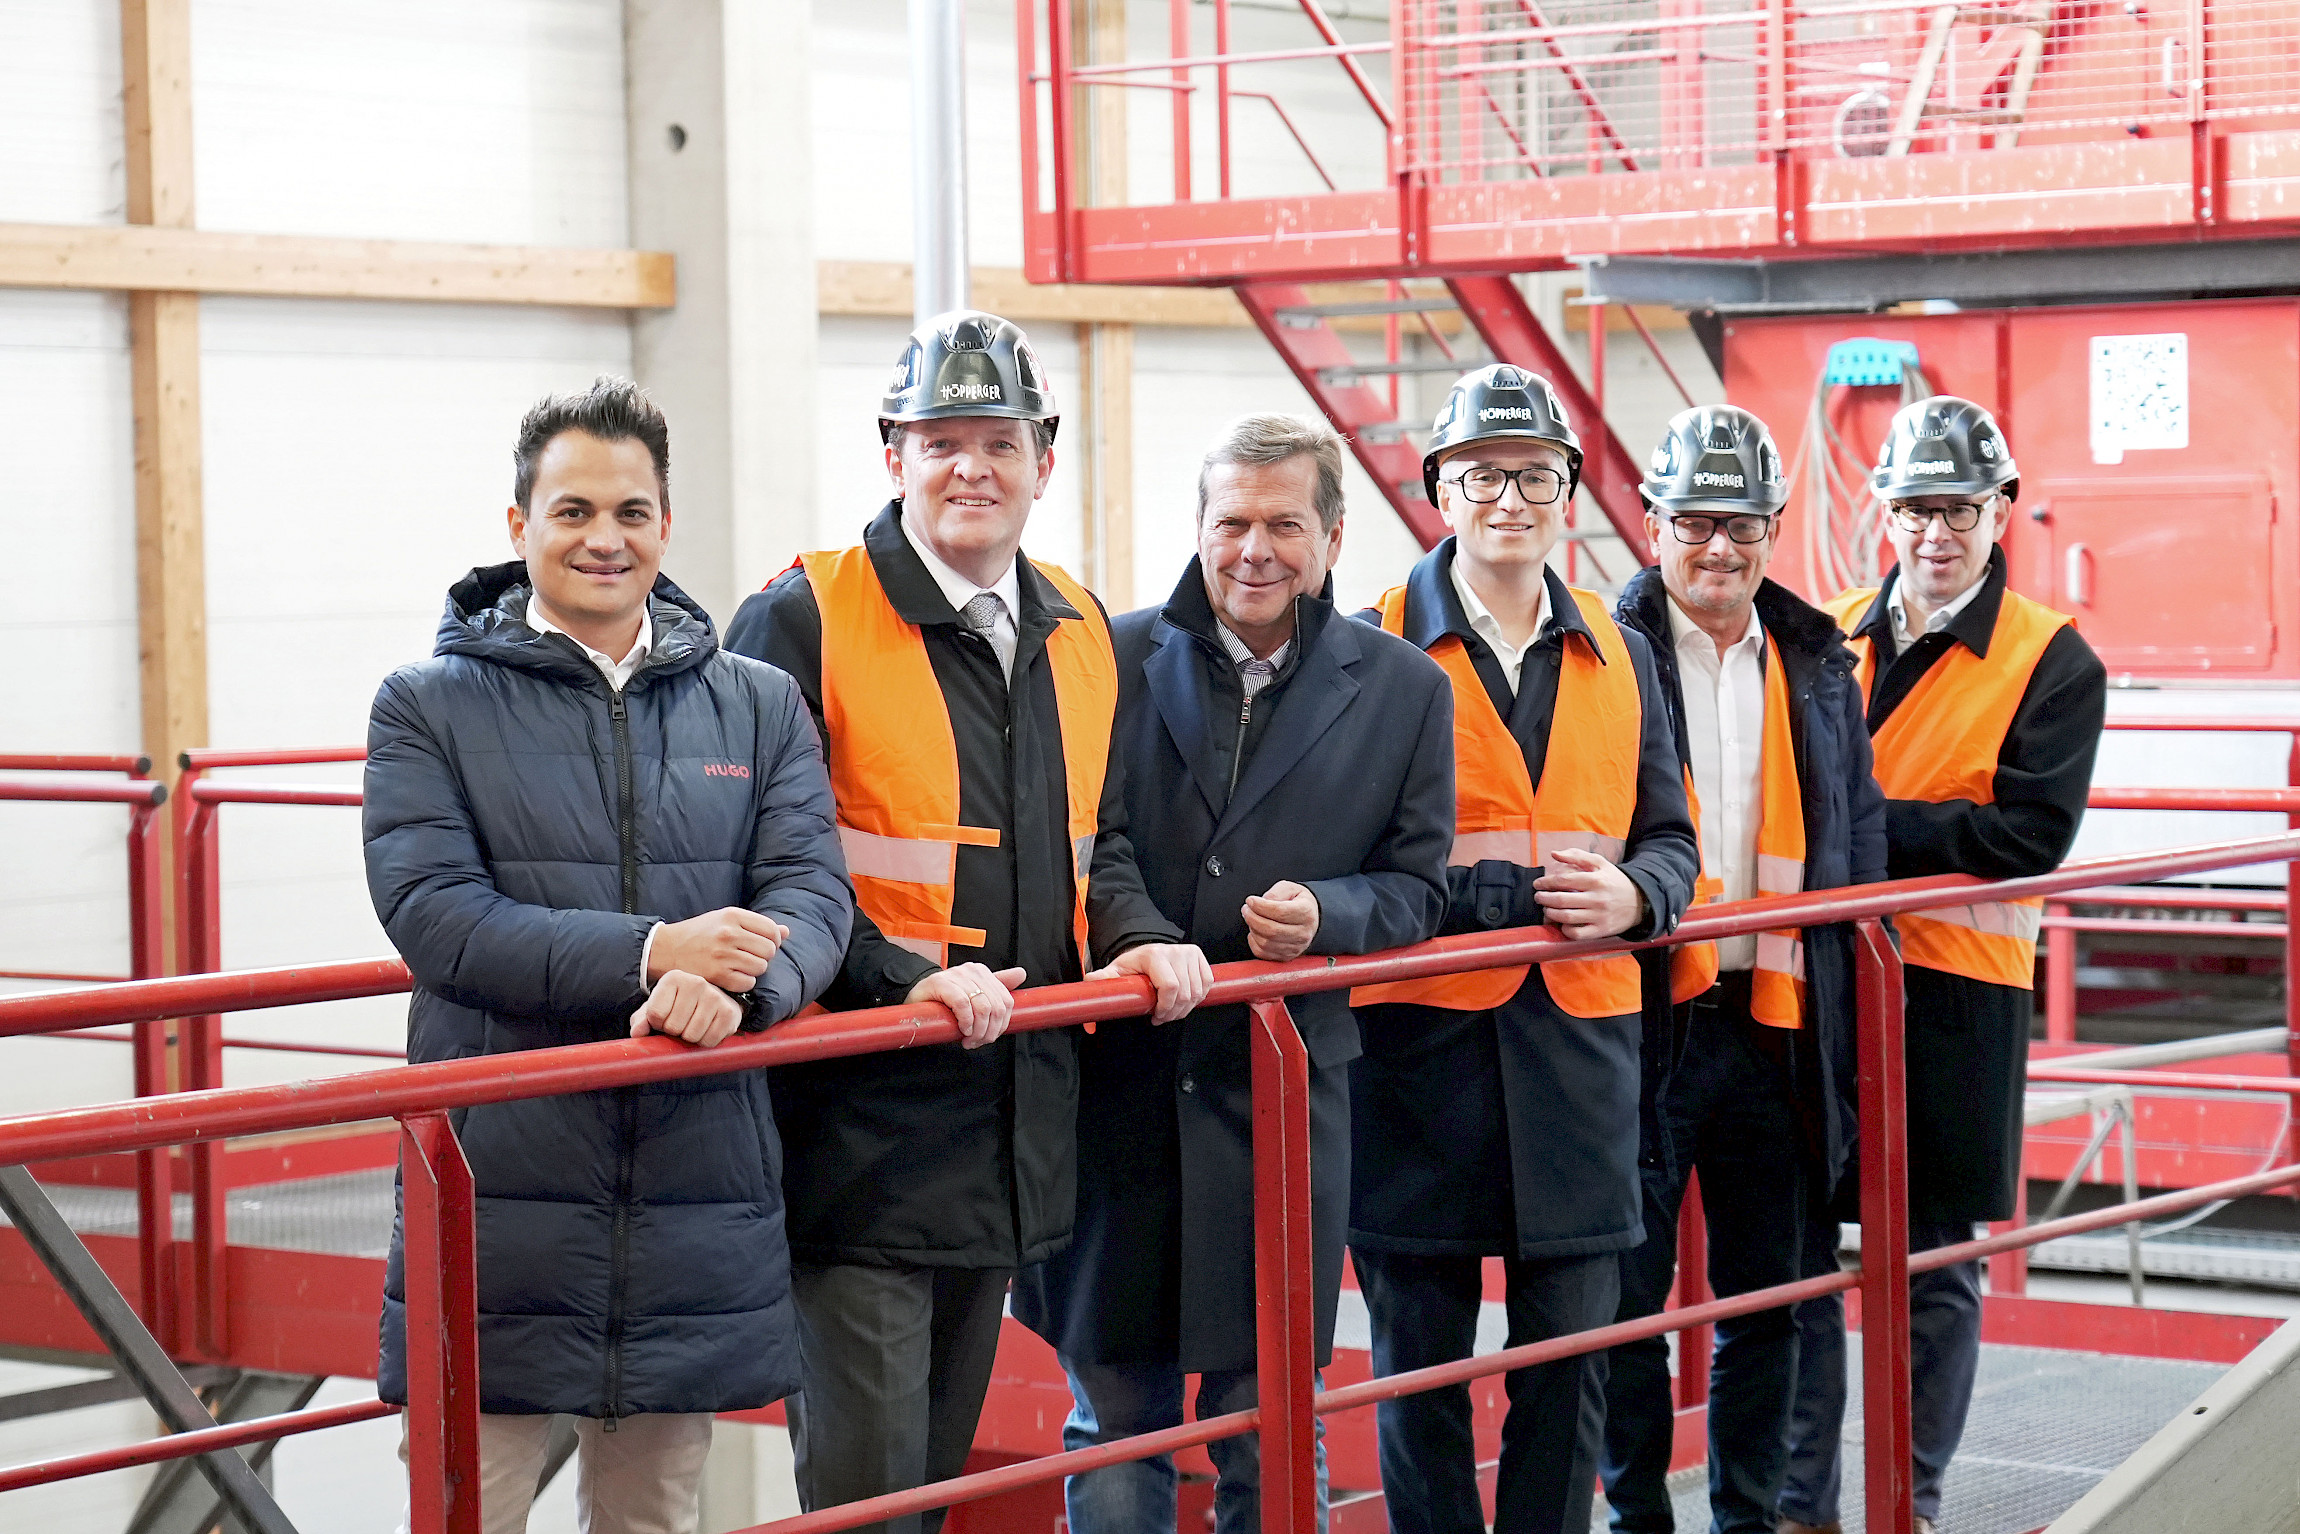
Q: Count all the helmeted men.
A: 4